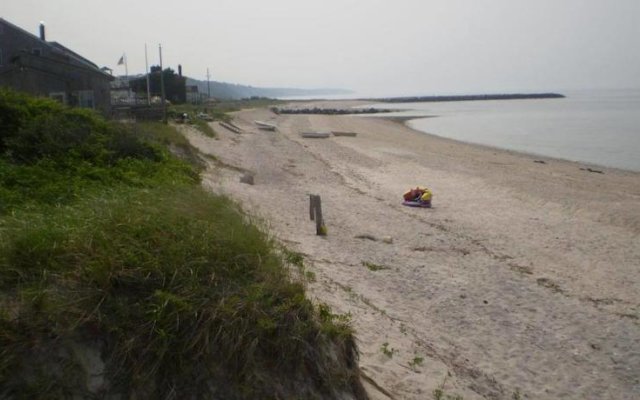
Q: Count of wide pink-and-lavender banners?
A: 0